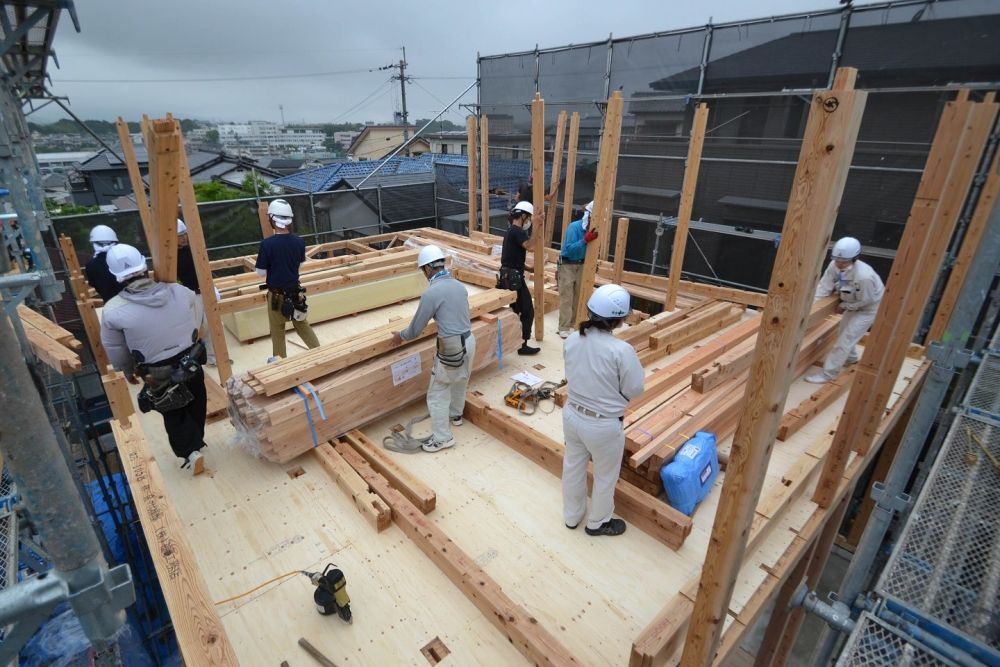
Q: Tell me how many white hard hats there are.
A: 9